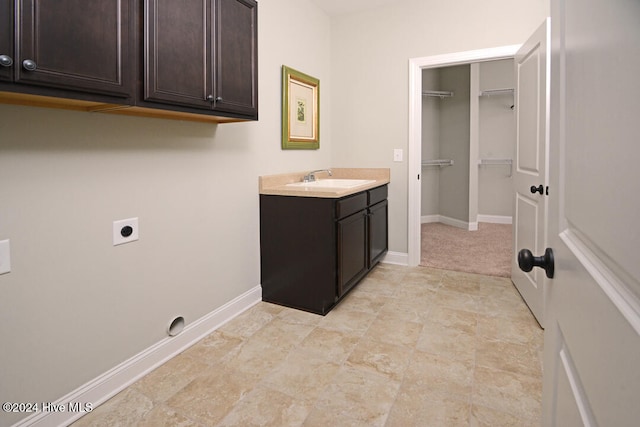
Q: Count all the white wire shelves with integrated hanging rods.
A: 4